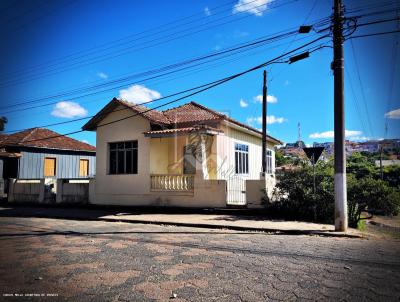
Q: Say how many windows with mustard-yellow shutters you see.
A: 2